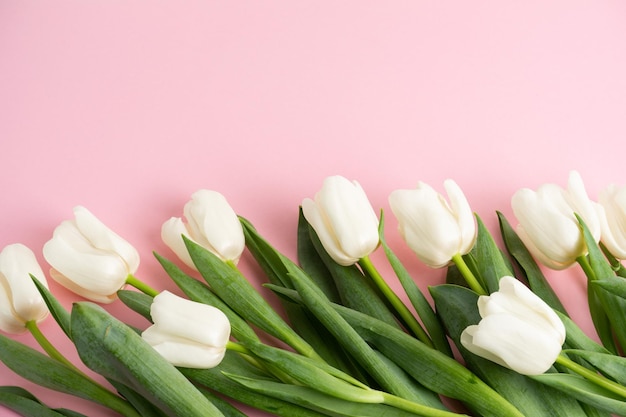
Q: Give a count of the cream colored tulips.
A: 9